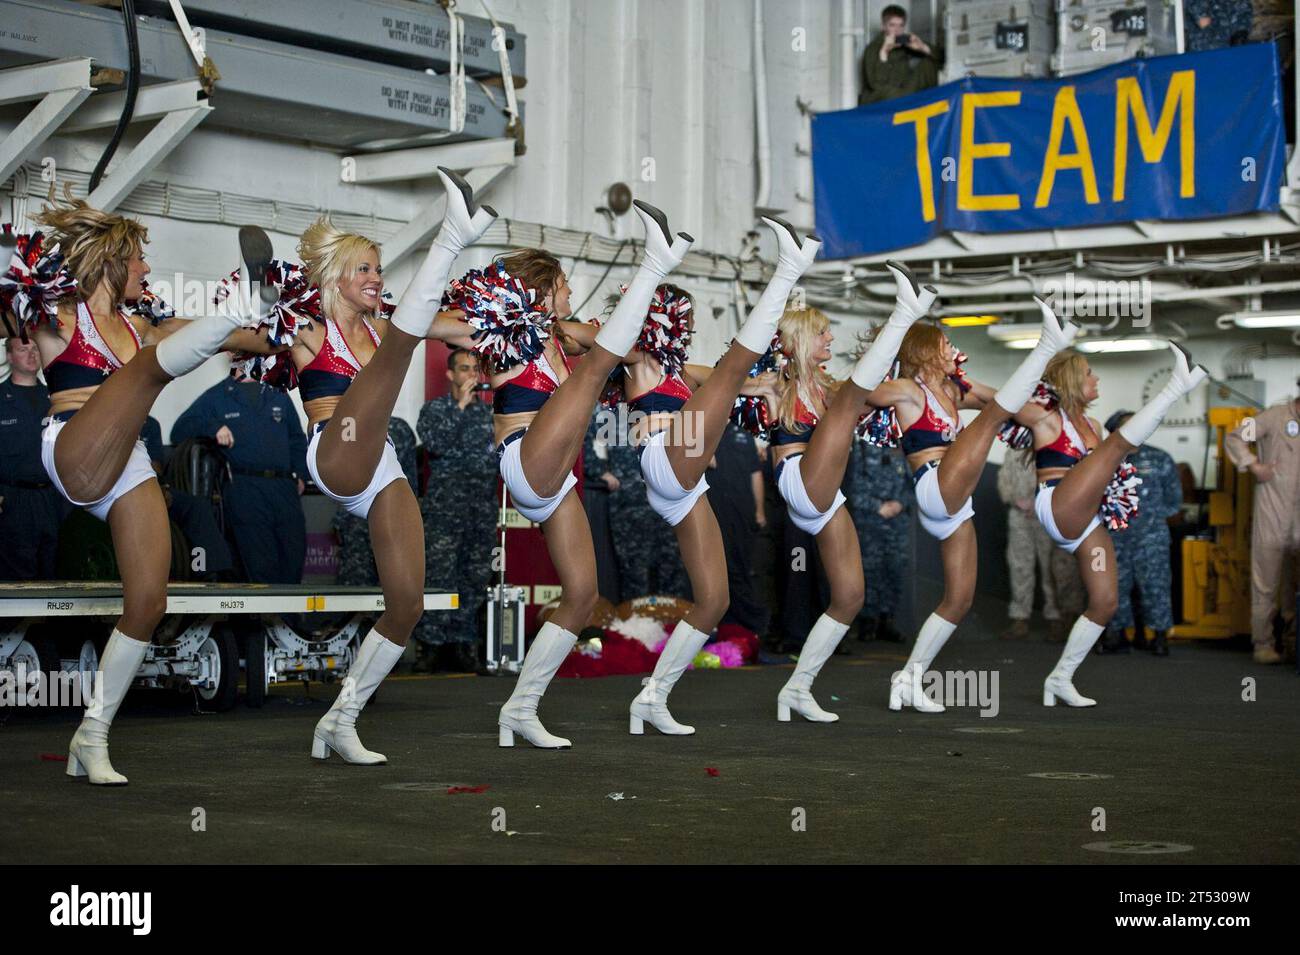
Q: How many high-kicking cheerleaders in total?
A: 7